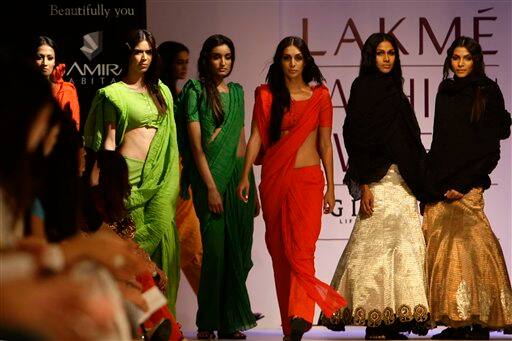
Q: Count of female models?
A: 7